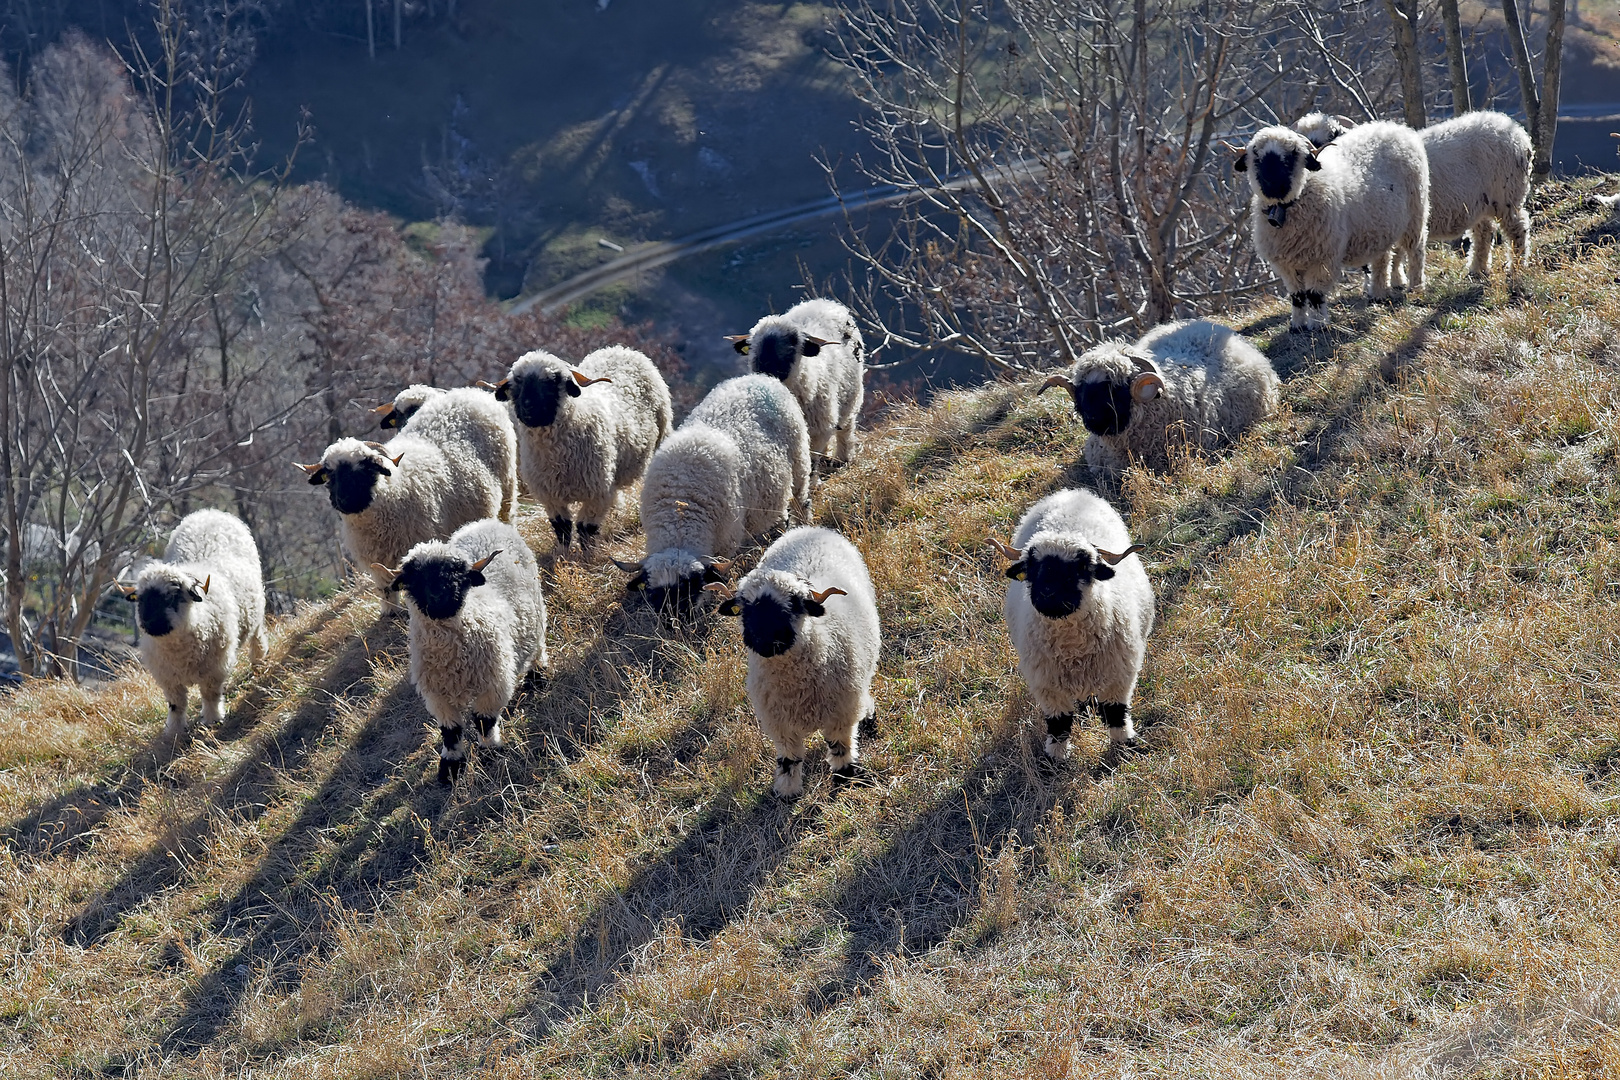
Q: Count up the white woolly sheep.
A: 12